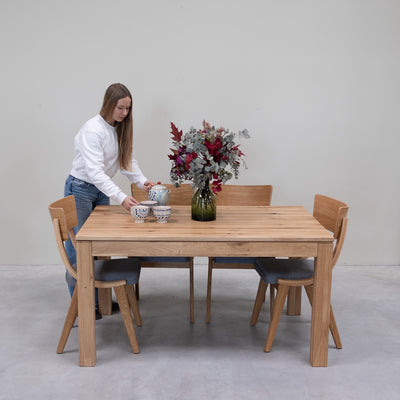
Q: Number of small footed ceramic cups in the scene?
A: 3